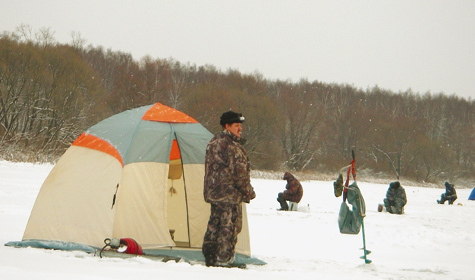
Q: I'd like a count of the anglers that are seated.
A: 3